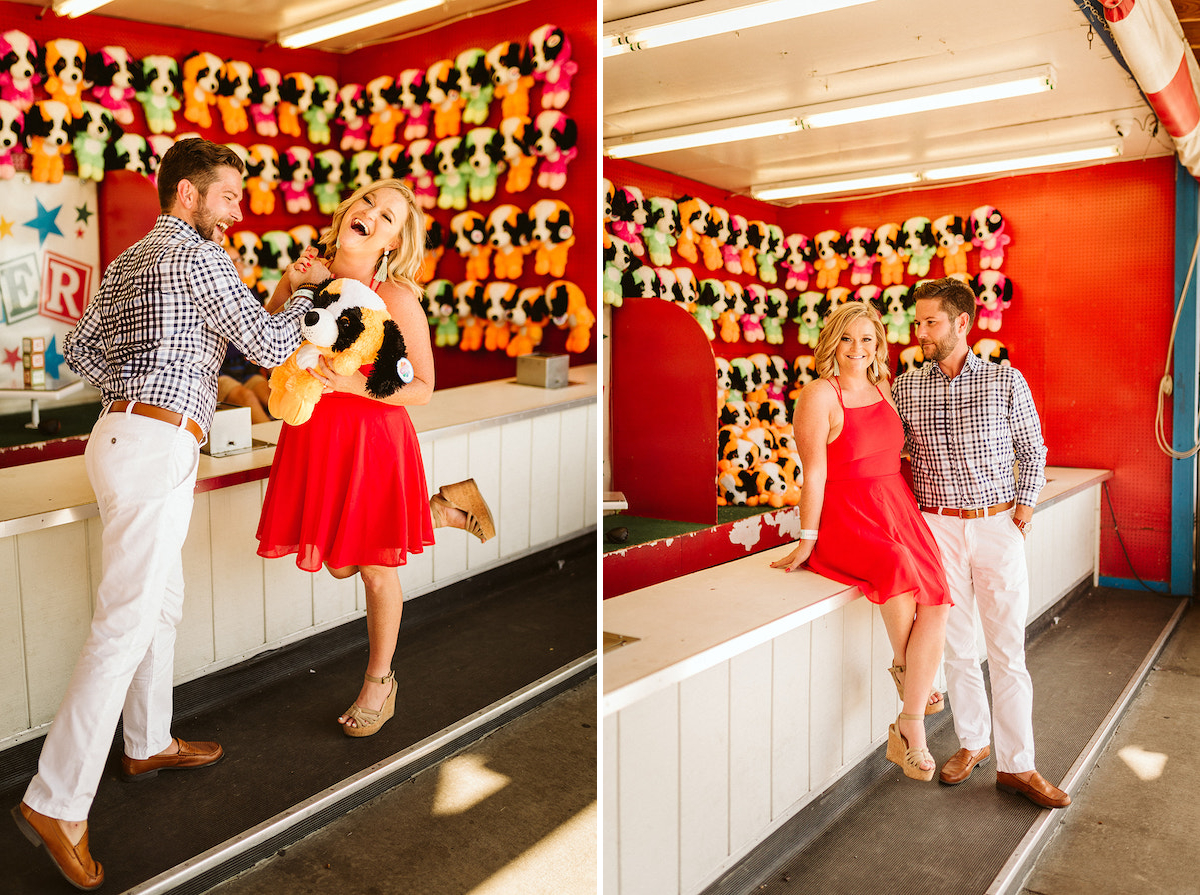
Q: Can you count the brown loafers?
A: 4